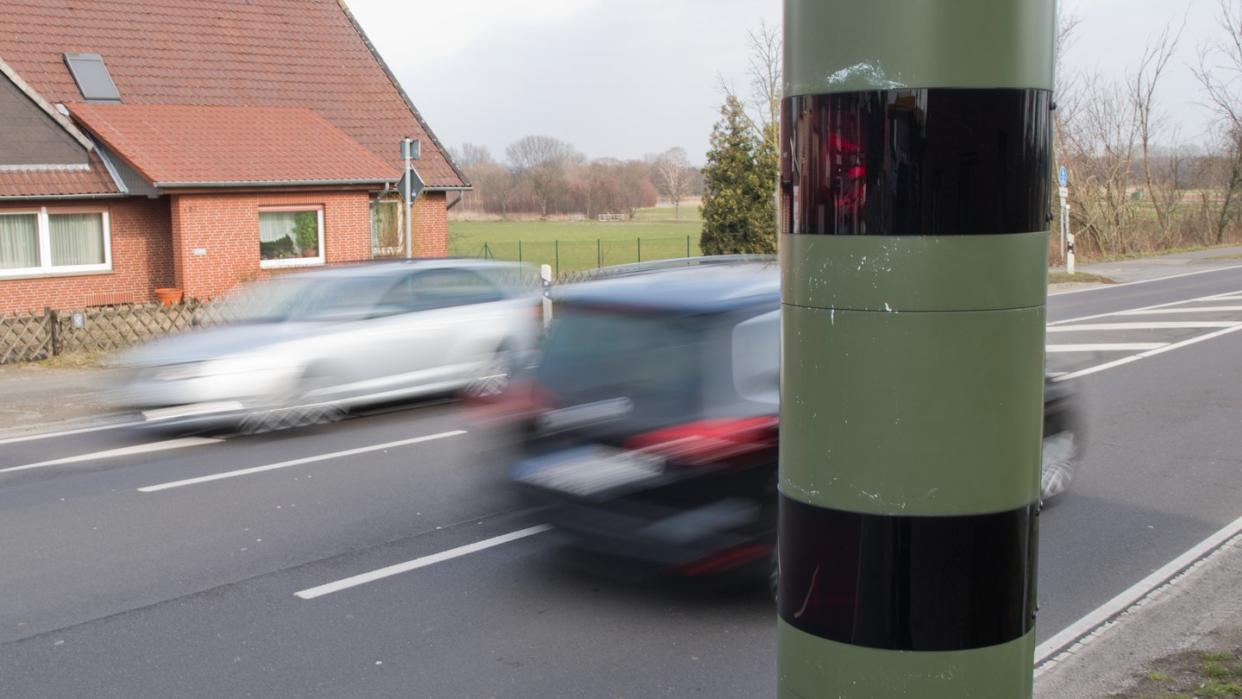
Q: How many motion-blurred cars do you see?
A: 2